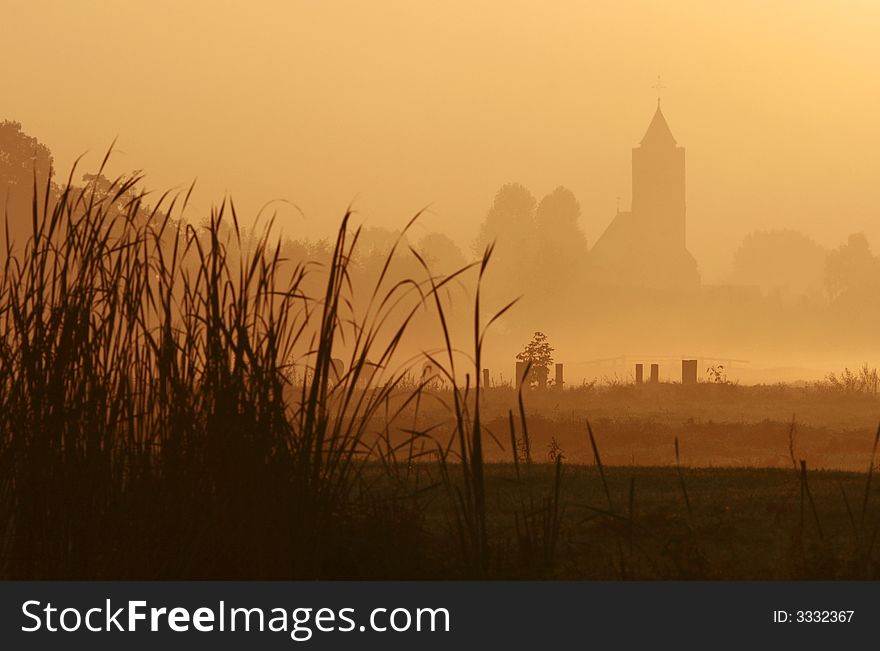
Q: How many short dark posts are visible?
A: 6